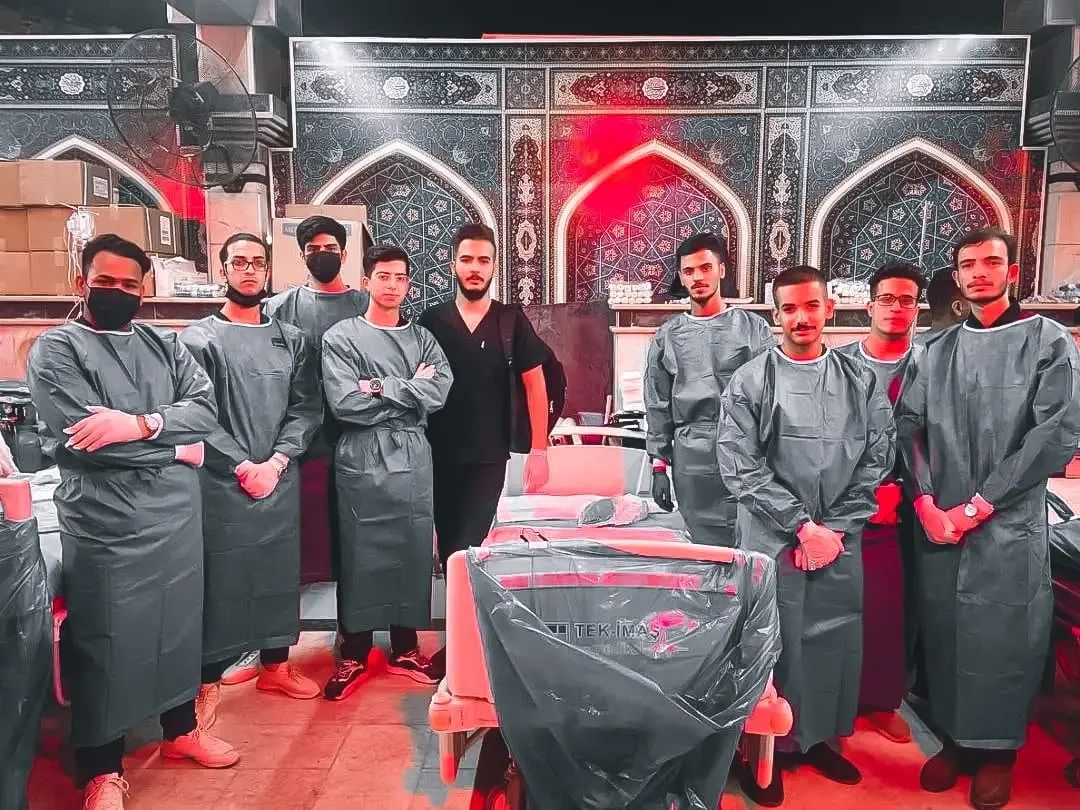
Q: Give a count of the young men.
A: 9